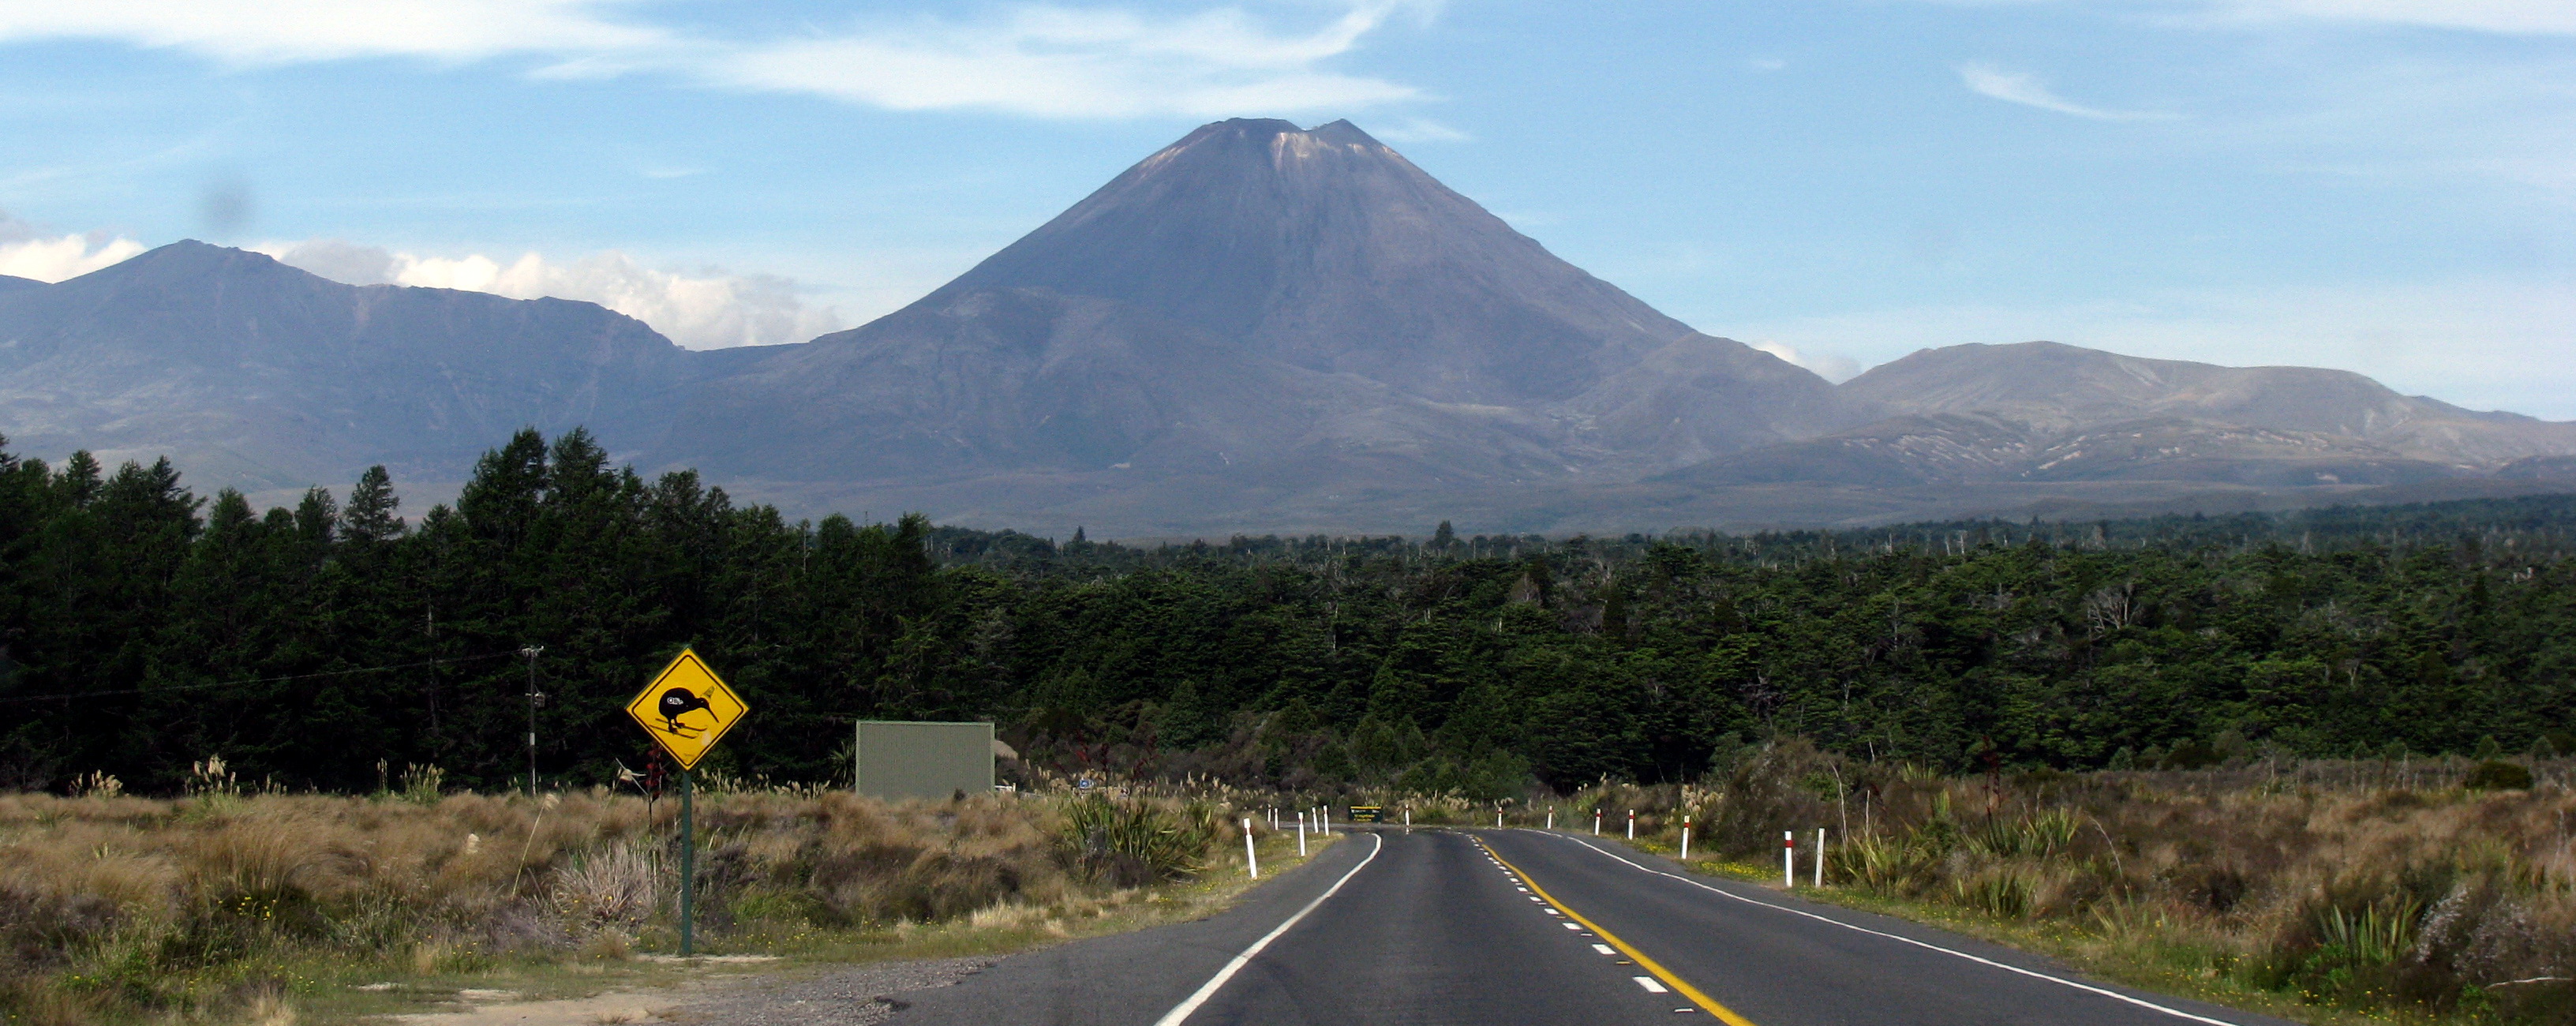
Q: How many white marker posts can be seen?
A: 14